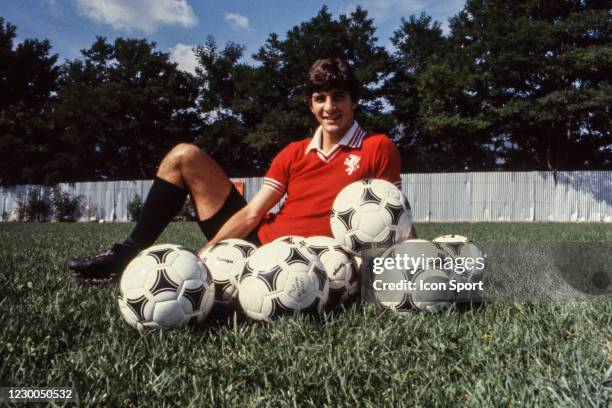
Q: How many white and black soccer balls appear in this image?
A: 8